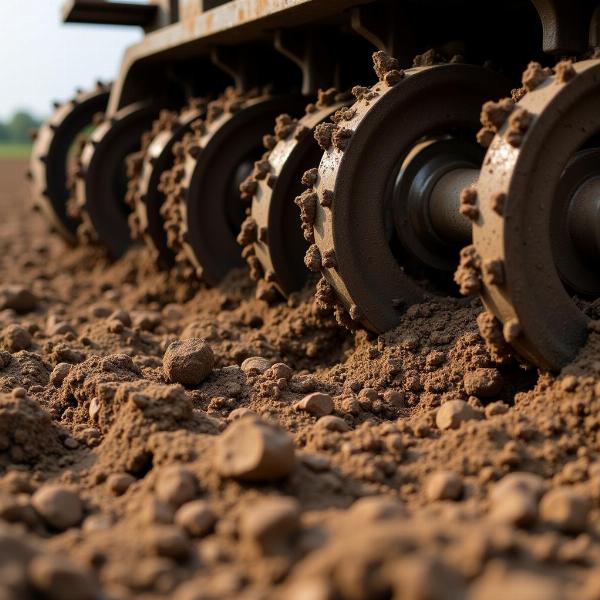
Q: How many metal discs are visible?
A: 7